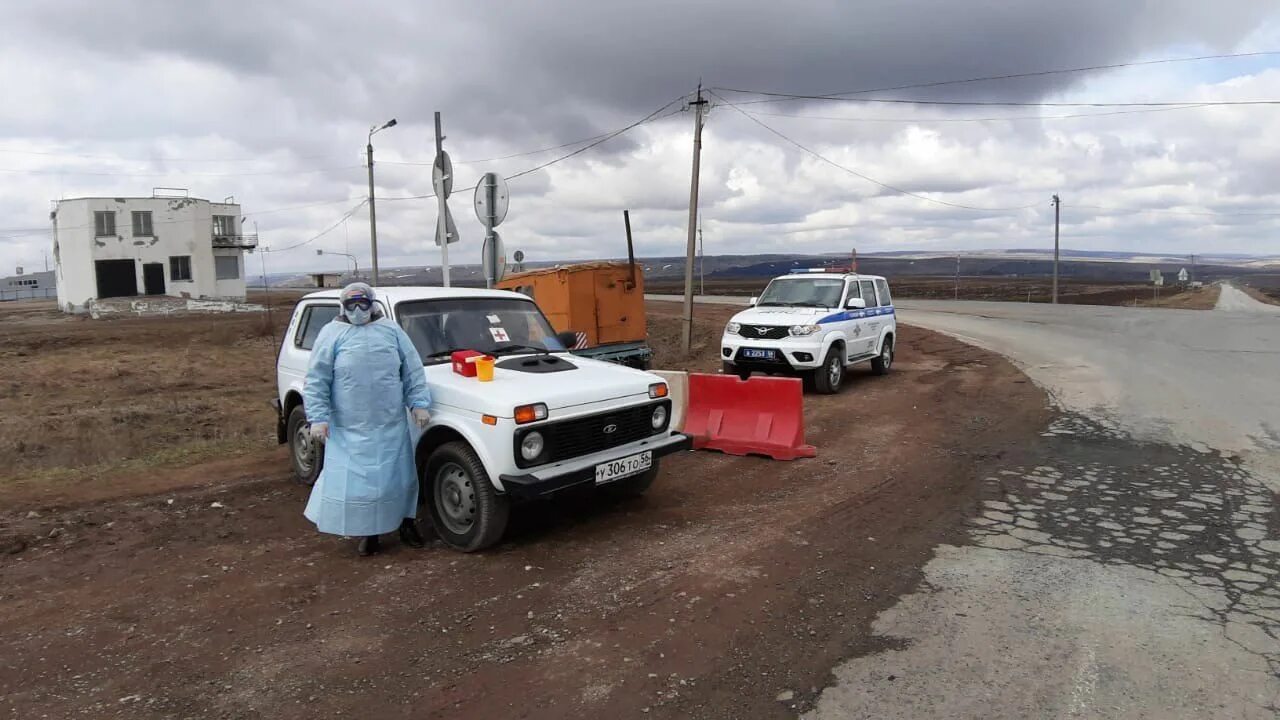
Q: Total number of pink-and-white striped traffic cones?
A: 0